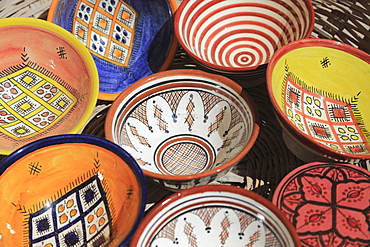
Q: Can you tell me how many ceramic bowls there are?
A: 8